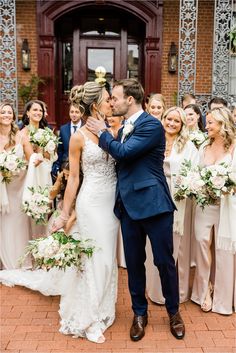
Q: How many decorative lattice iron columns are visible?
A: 3